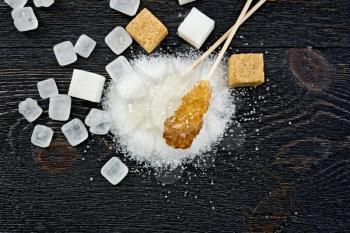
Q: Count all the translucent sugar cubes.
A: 15